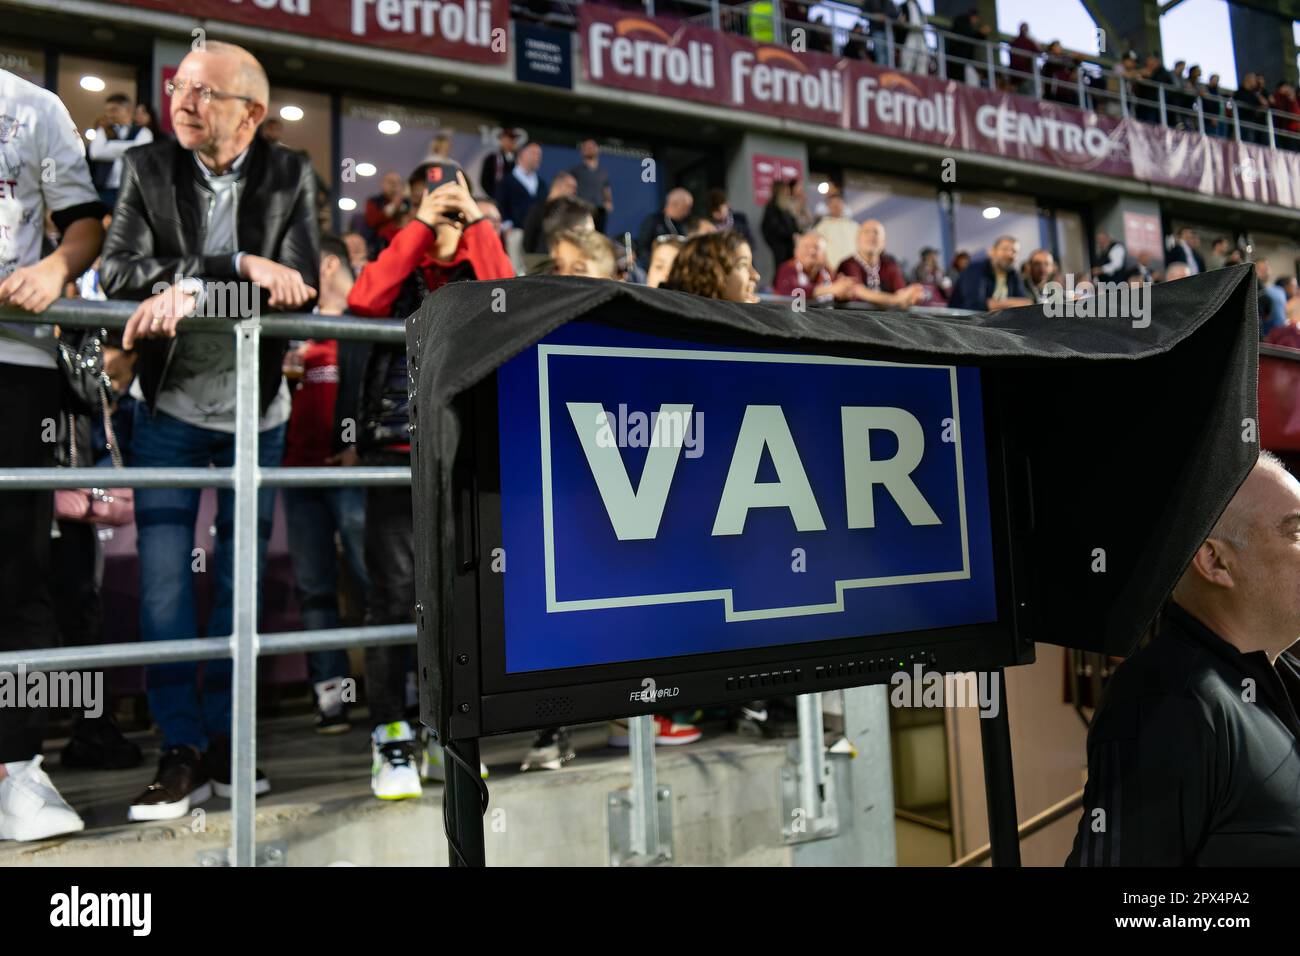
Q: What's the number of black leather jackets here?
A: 1